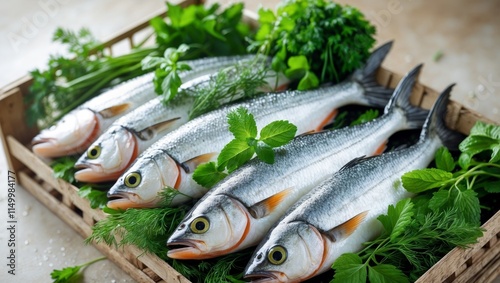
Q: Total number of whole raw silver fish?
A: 5